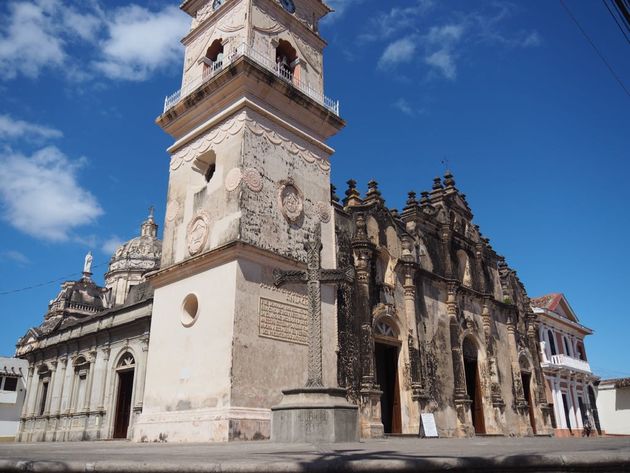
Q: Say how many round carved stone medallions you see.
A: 6